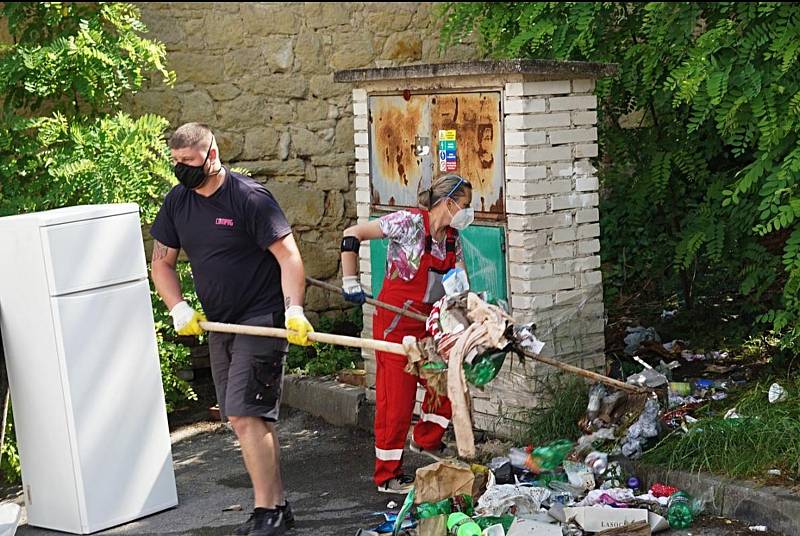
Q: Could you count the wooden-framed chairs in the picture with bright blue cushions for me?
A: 0